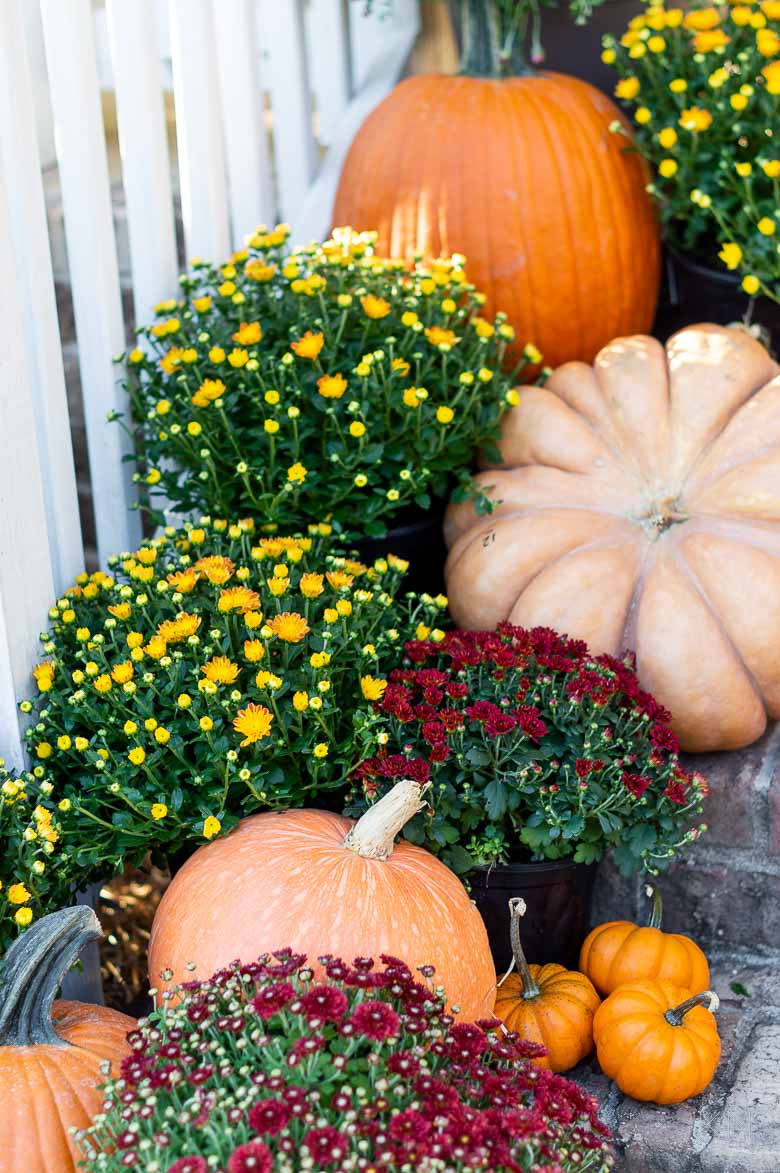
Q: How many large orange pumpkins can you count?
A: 3